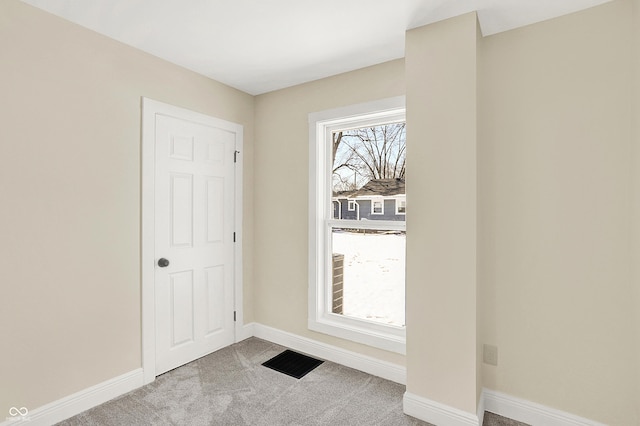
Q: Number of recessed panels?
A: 6